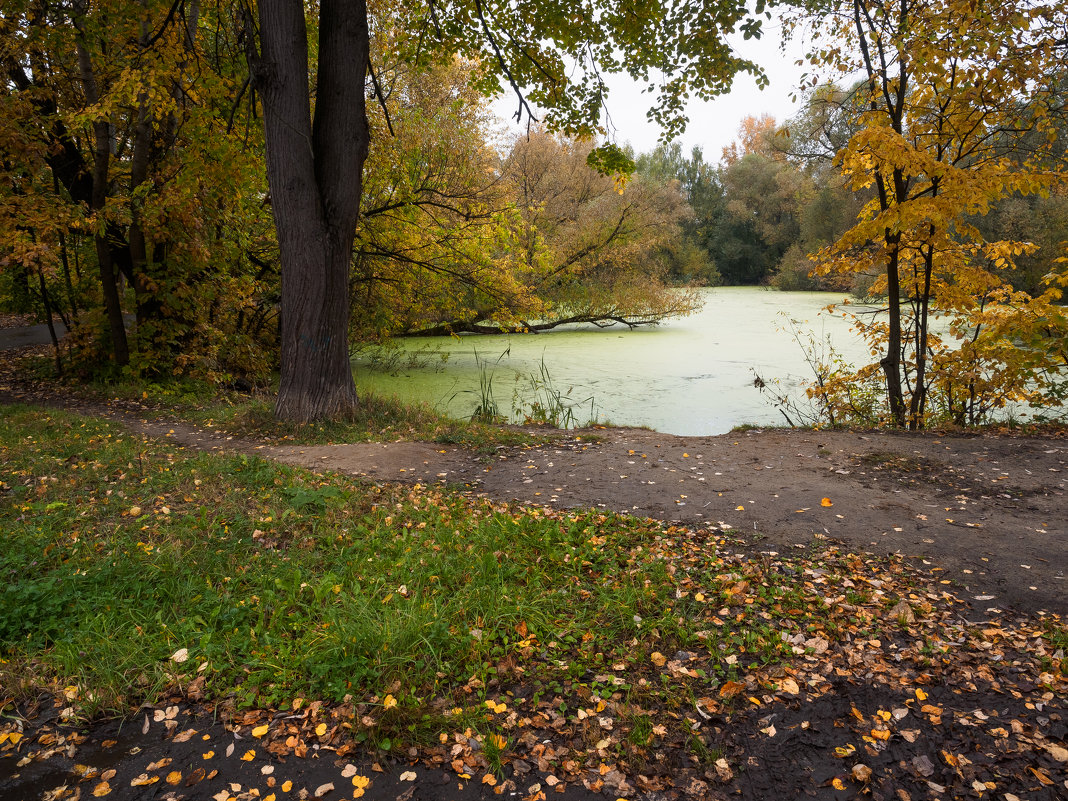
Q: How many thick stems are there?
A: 2